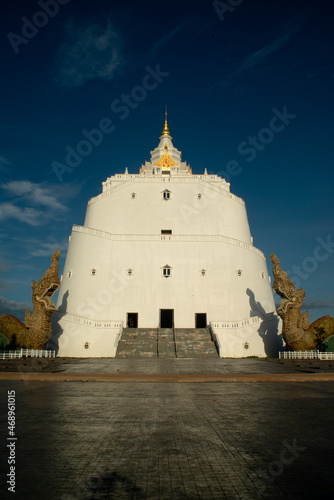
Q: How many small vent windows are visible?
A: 10